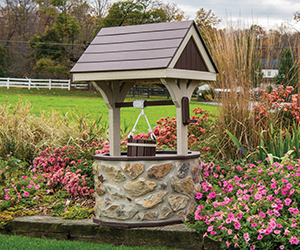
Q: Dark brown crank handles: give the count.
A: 1